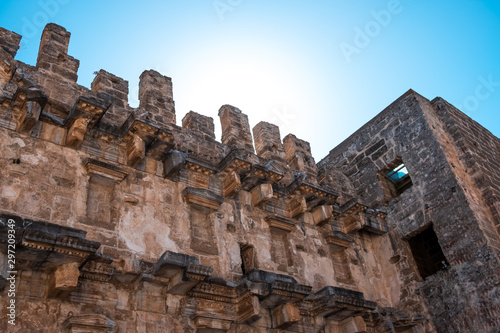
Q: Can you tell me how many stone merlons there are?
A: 8